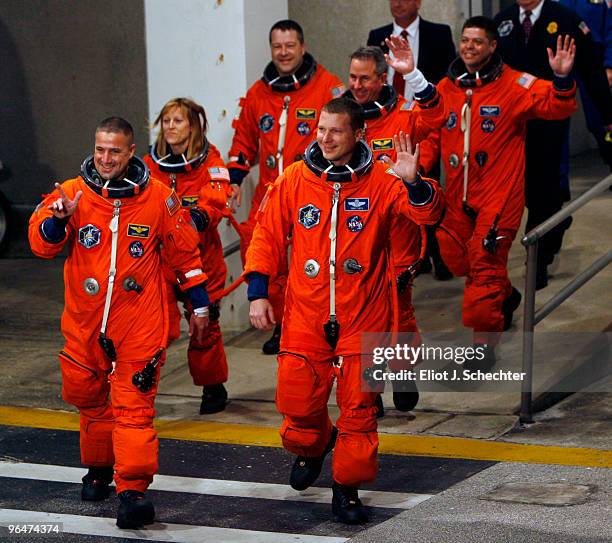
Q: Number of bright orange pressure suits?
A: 6